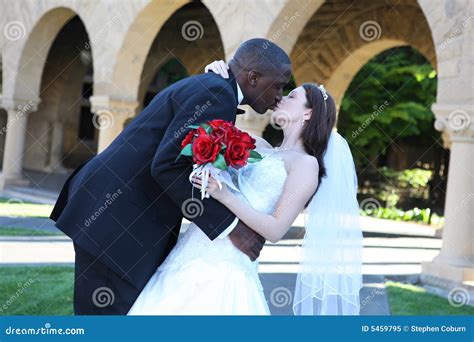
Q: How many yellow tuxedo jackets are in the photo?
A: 0